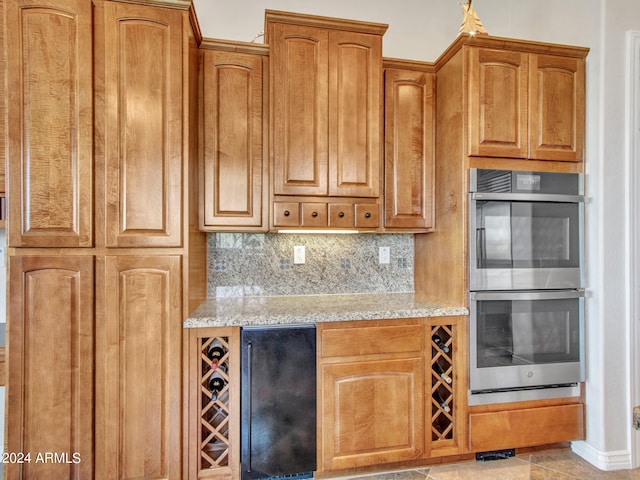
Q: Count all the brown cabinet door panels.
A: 11